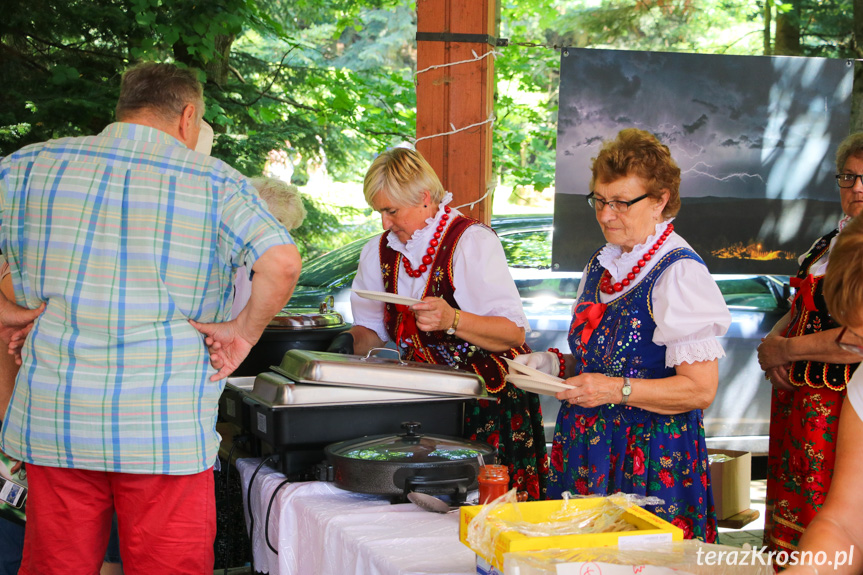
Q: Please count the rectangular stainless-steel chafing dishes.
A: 2